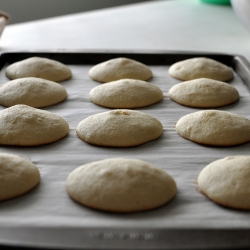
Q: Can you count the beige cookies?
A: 12